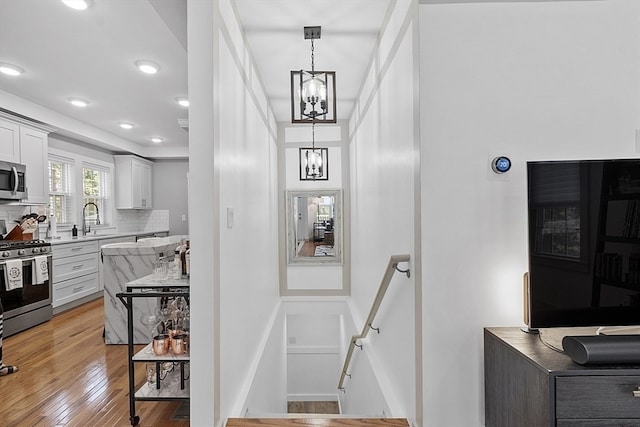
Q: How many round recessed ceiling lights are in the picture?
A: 7